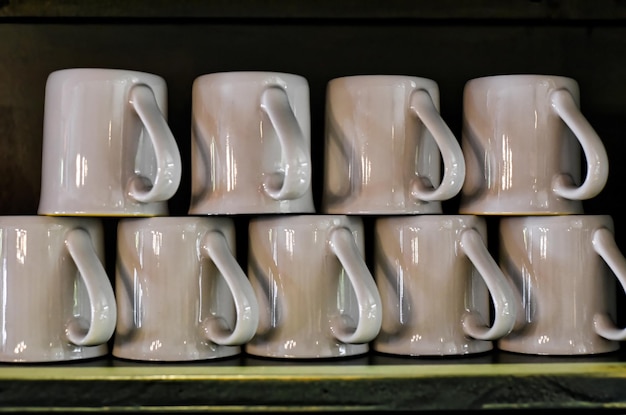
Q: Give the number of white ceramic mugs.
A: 9